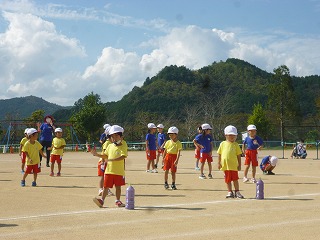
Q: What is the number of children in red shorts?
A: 13